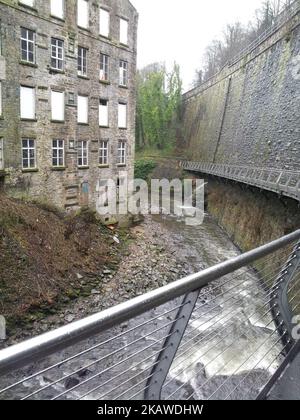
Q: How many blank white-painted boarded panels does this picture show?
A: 10